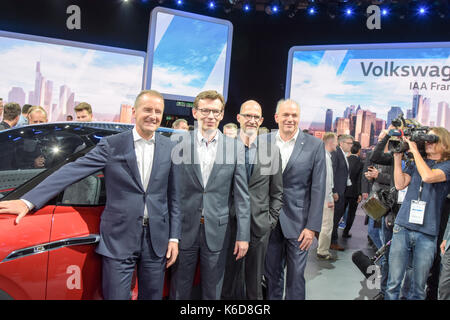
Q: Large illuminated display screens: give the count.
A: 3